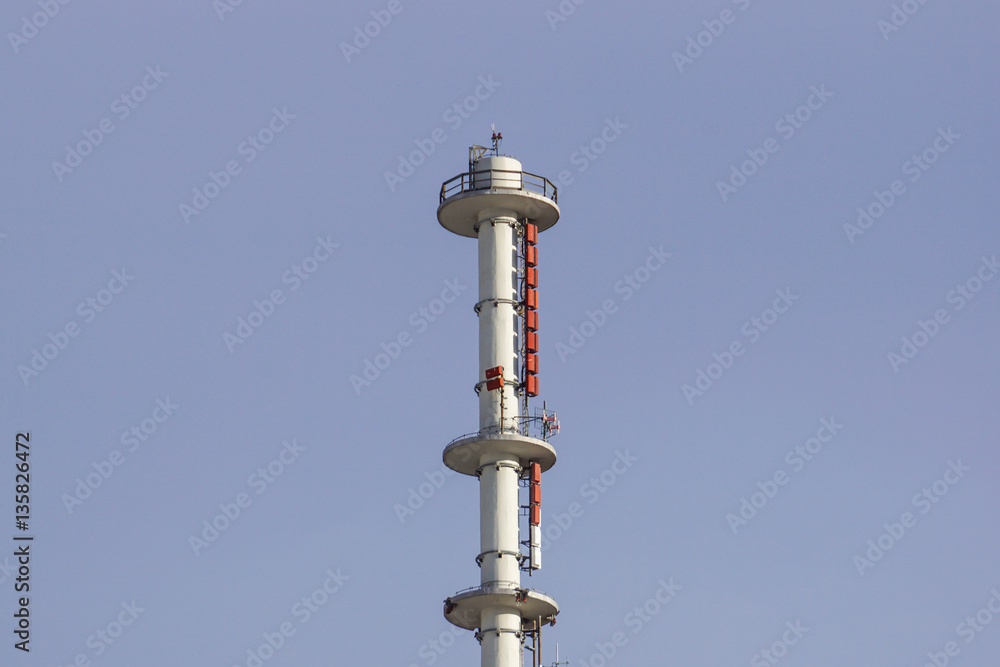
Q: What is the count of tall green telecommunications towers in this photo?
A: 0